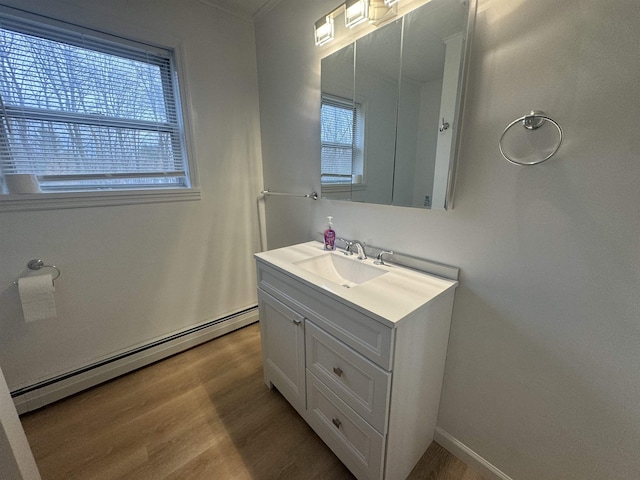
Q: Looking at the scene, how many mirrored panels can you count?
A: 3